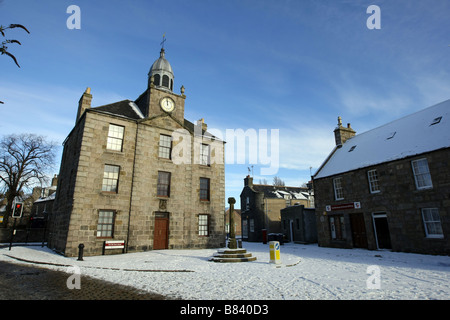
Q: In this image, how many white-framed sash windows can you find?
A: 4